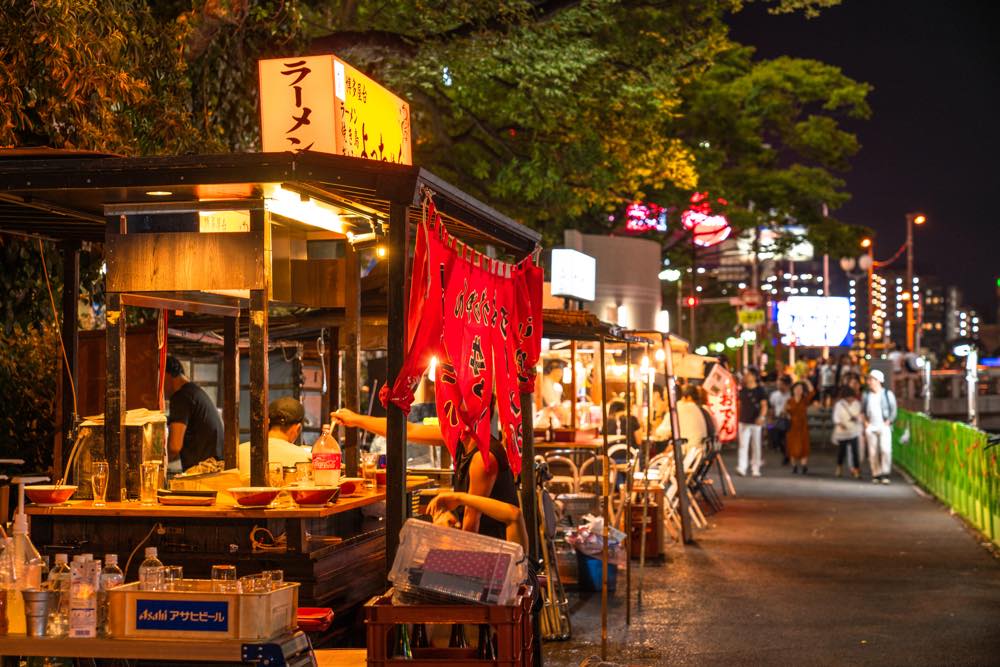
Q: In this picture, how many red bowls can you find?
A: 4